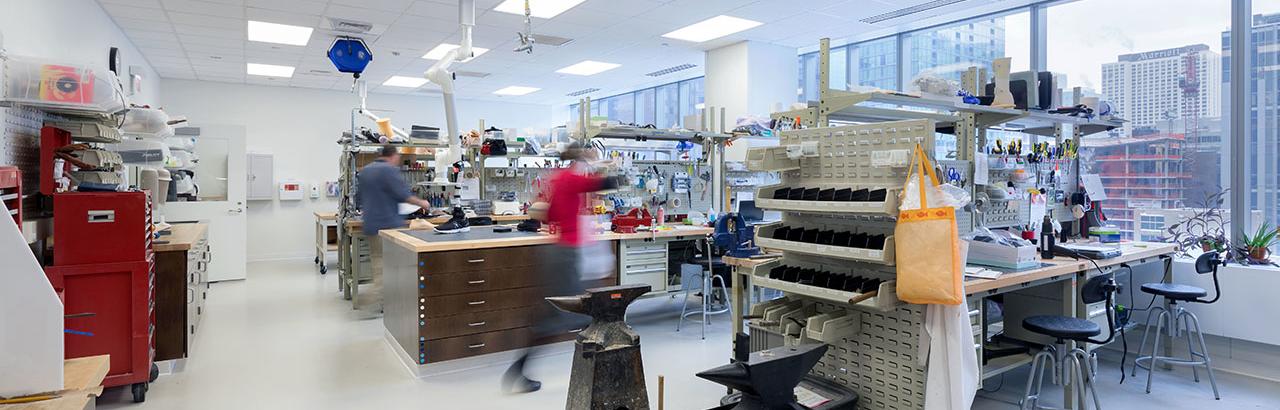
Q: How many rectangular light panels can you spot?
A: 8